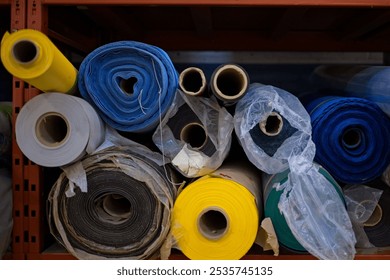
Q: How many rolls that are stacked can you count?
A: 12